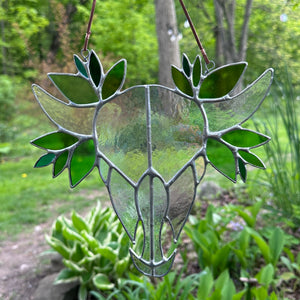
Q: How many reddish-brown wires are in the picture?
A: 2